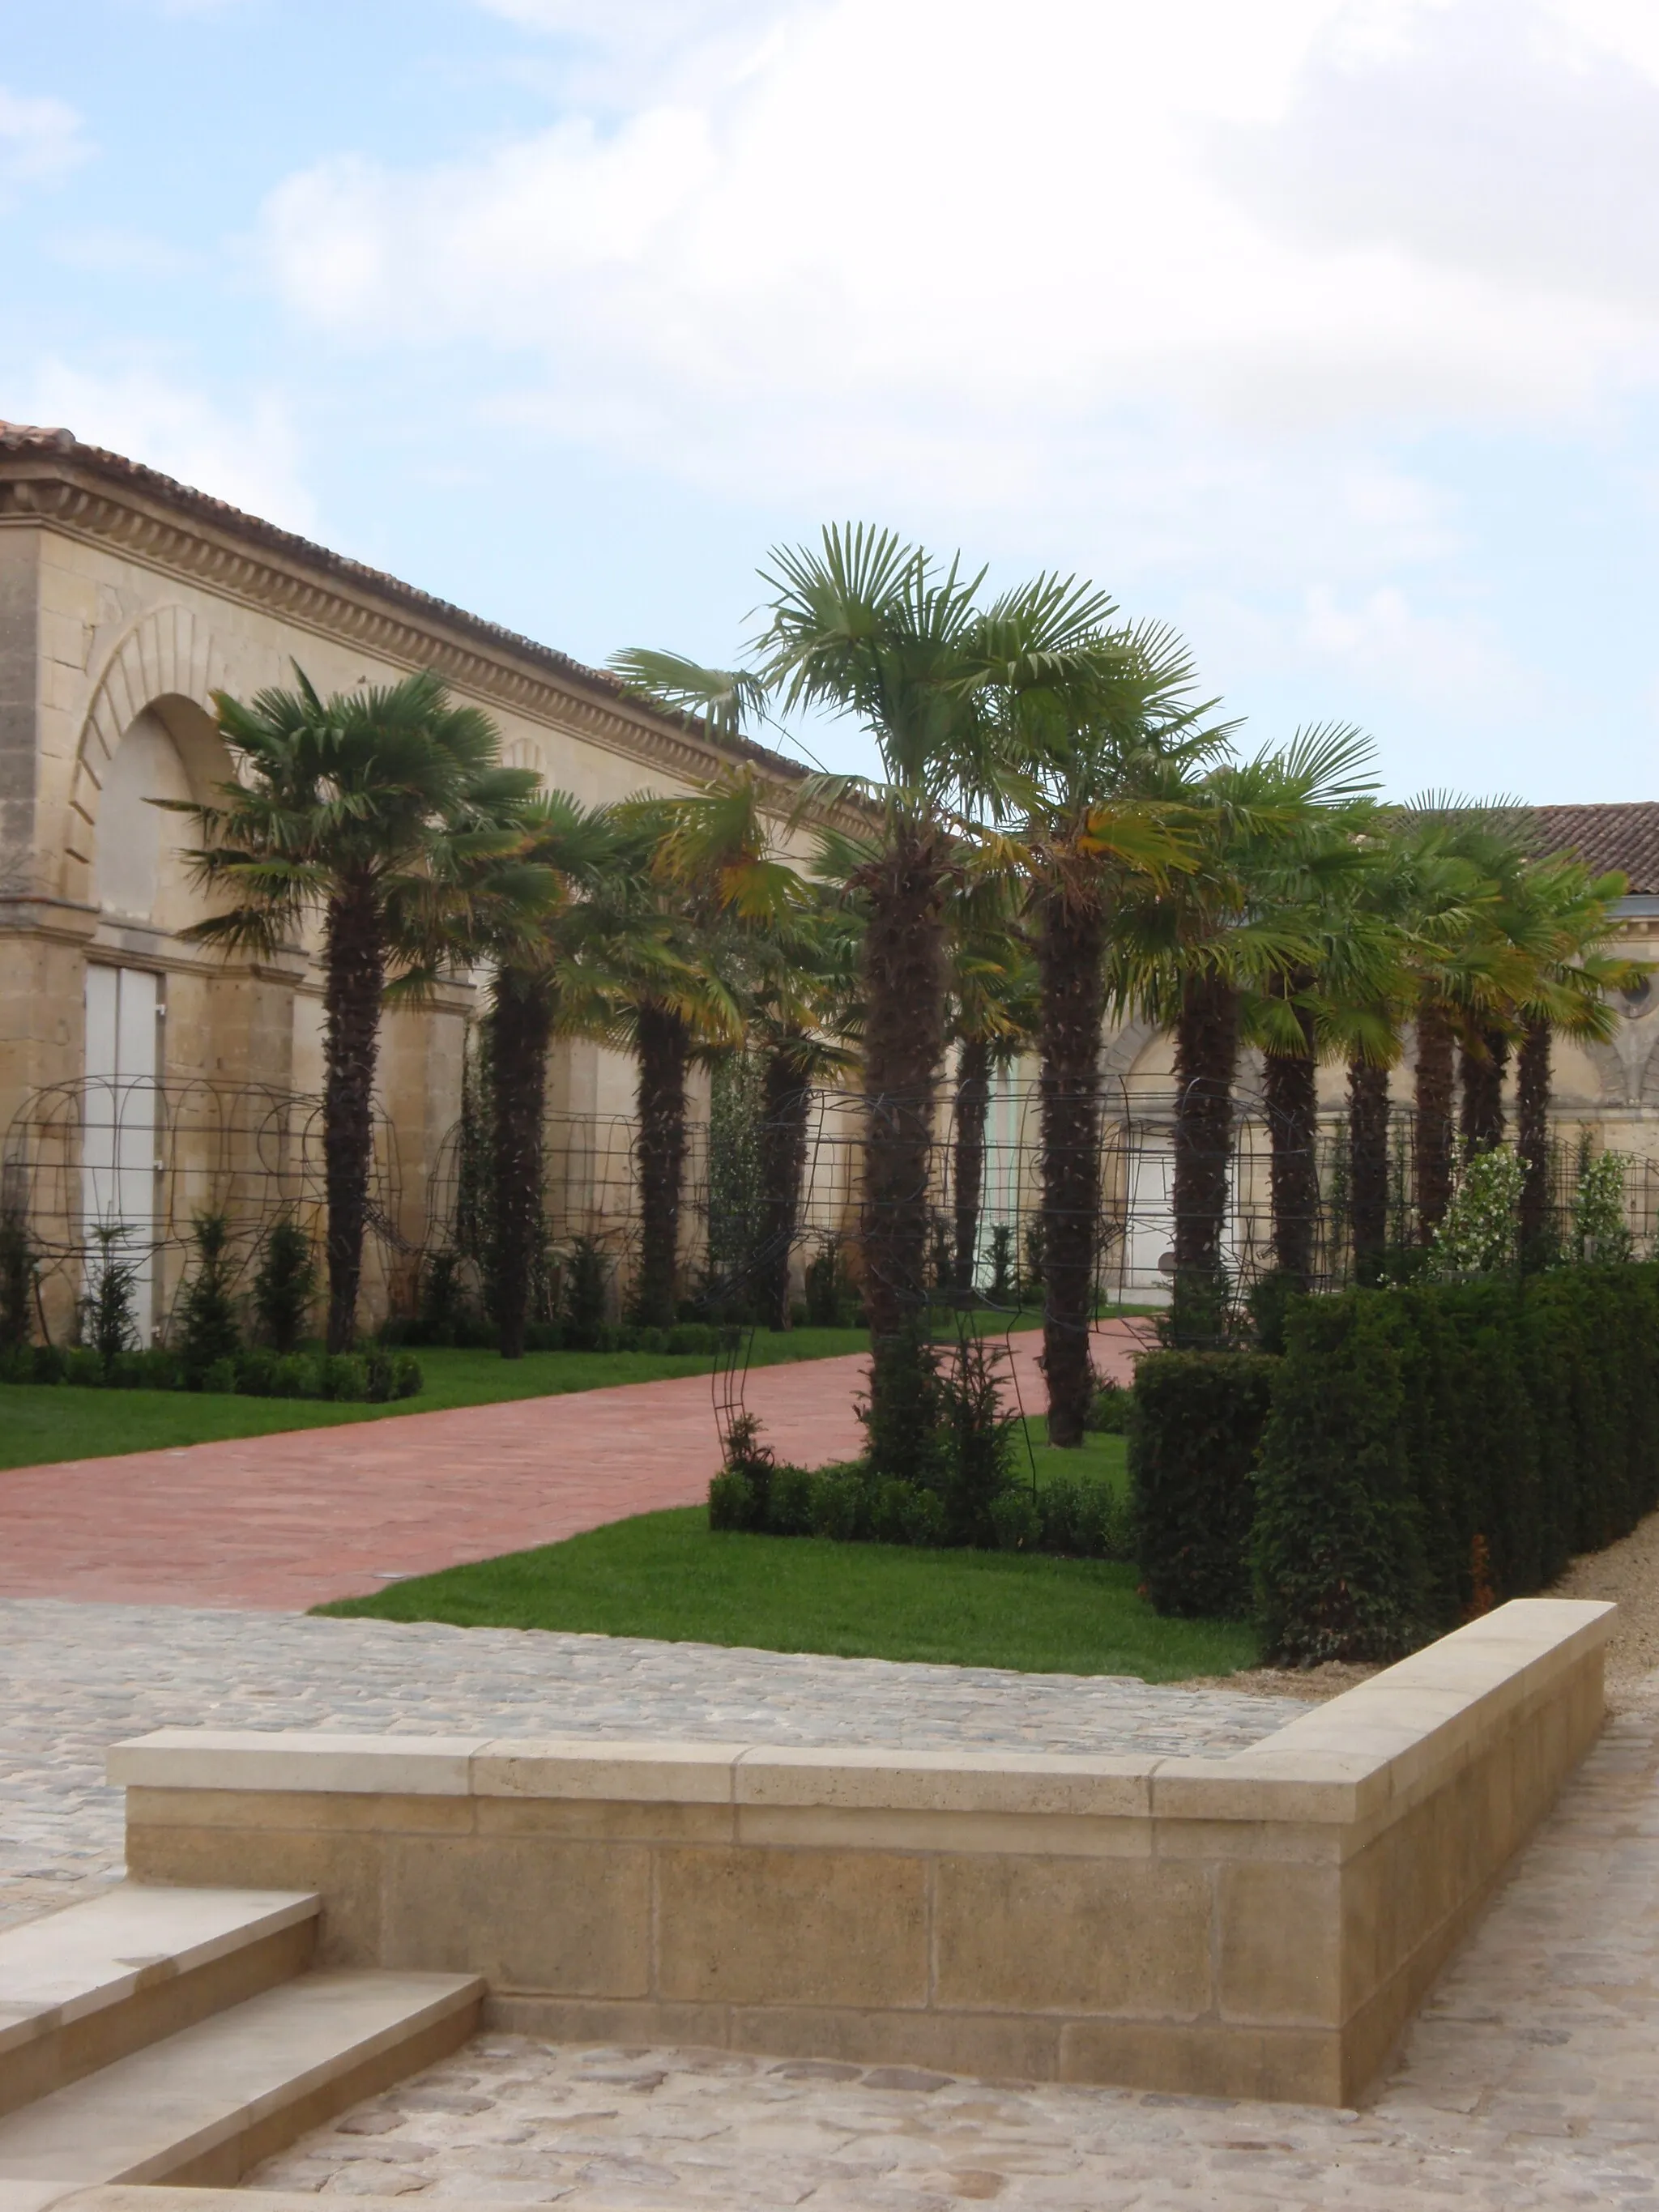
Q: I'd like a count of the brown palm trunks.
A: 13